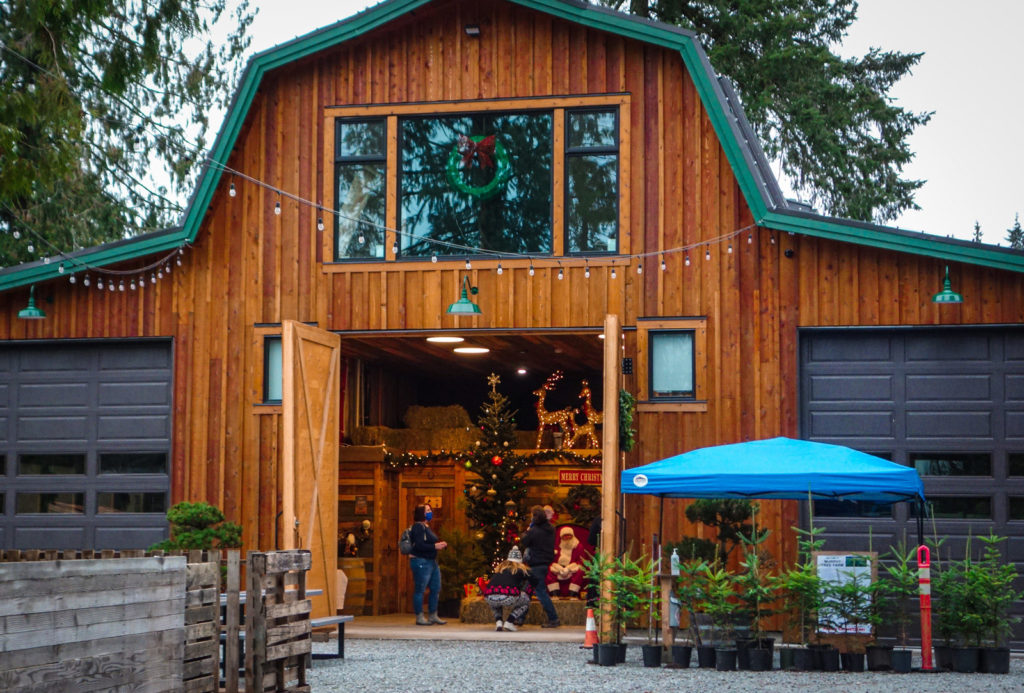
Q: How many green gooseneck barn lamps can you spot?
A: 3